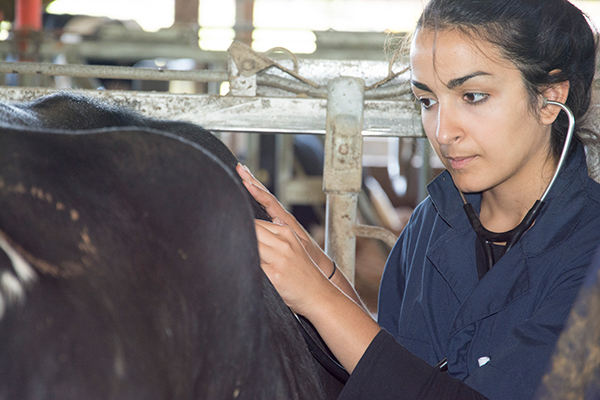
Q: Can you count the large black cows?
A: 1